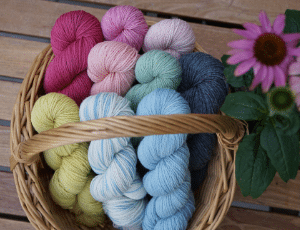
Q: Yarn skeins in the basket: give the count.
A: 9